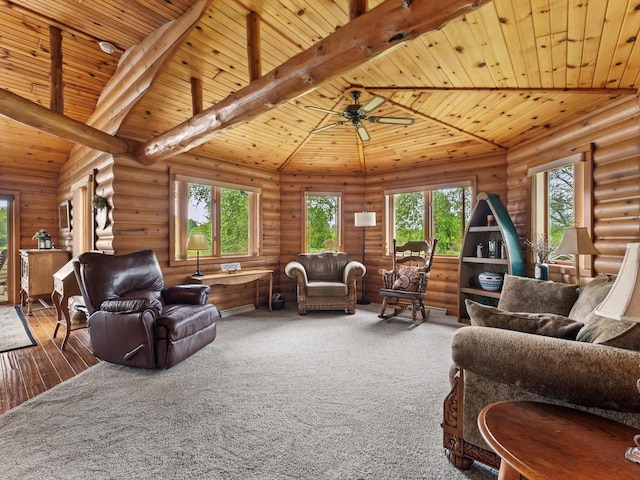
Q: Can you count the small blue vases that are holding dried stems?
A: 1